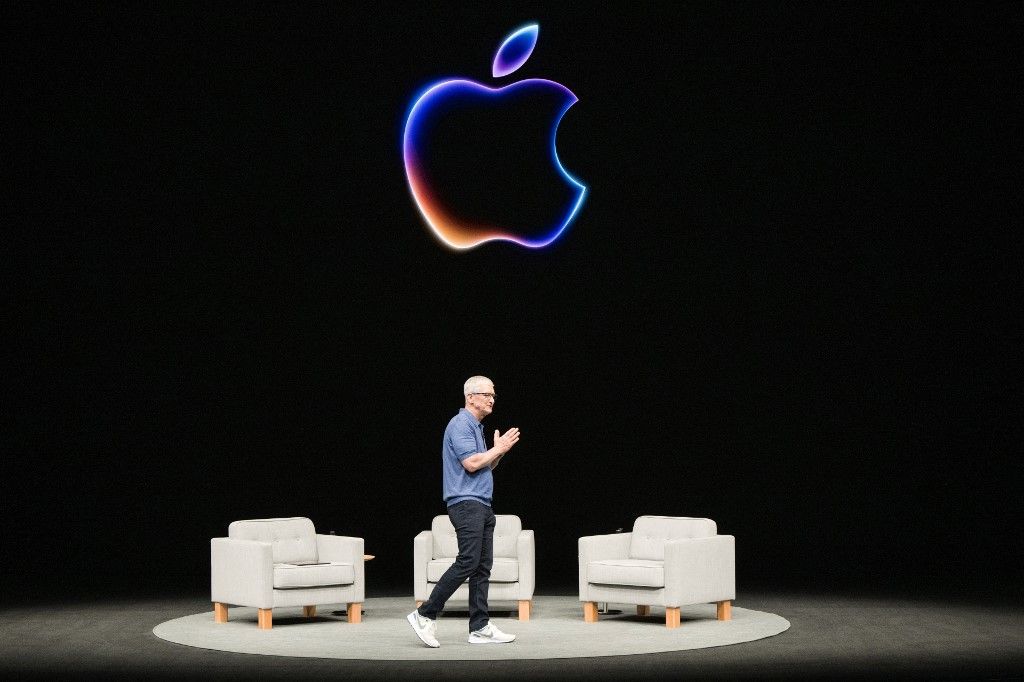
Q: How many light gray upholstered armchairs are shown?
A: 3